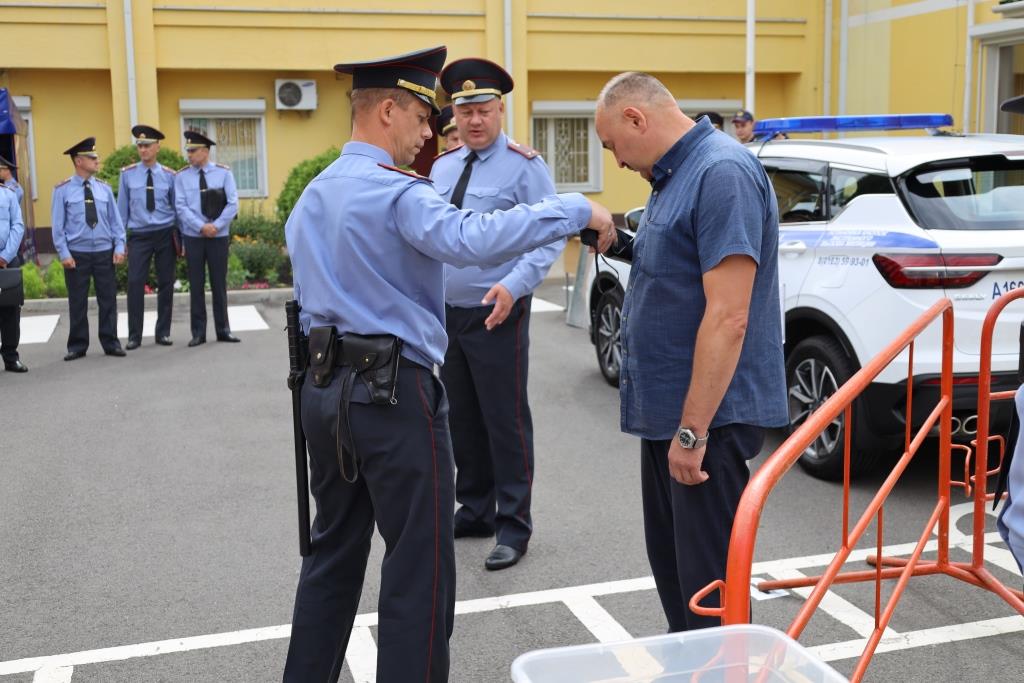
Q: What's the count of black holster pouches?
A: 2